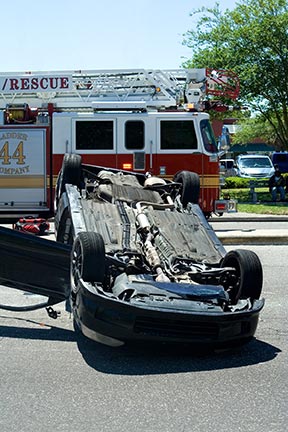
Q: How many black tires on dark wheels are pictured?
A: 4